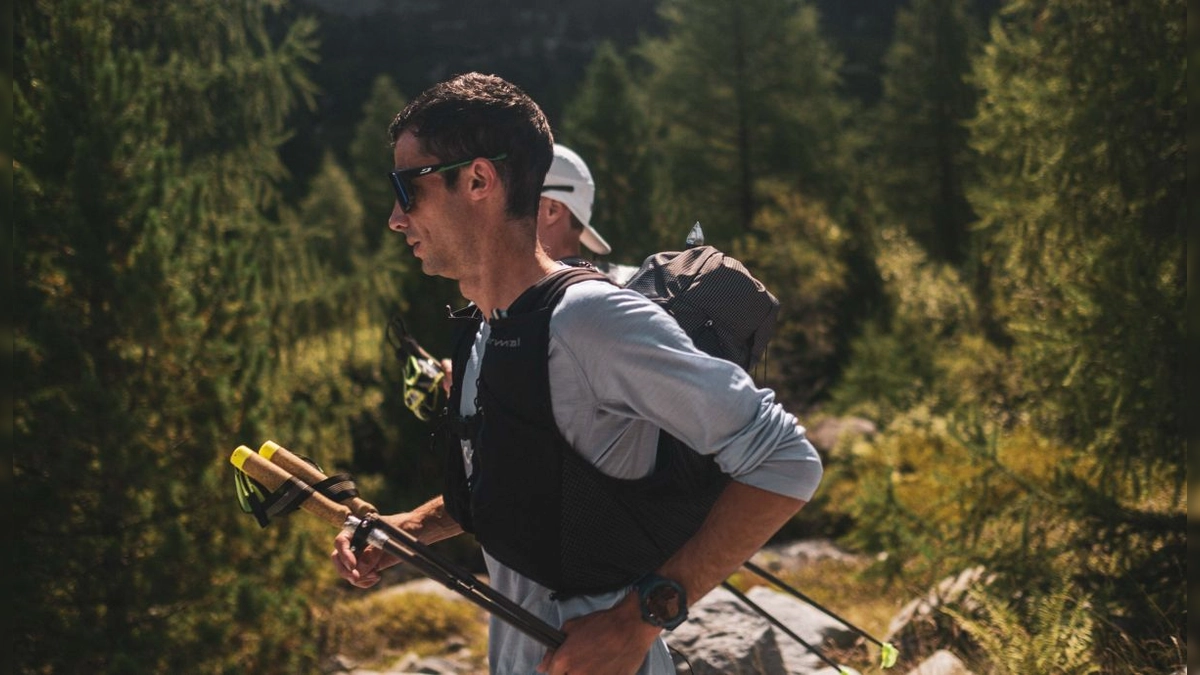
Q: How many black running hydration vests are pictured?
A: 1